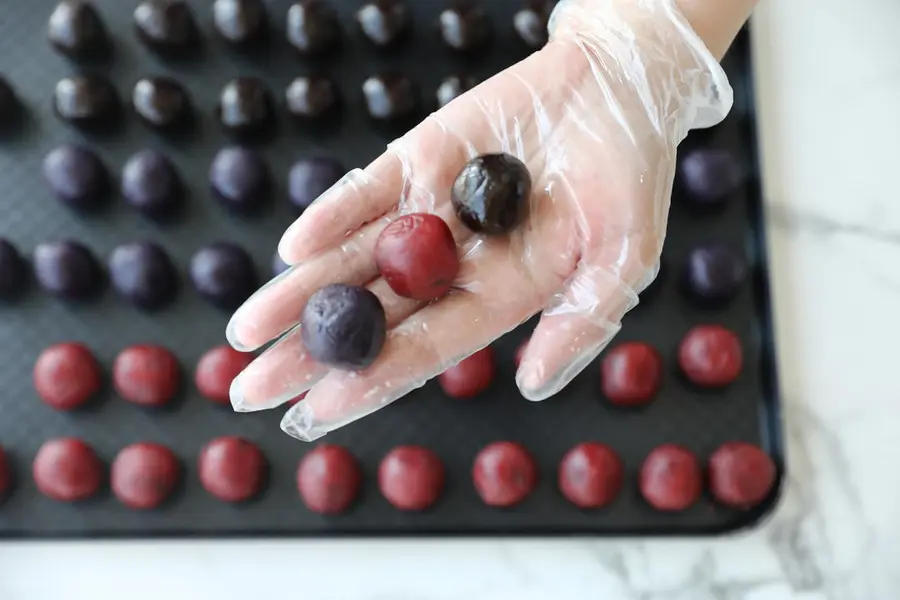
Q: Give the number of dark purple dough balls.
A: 12